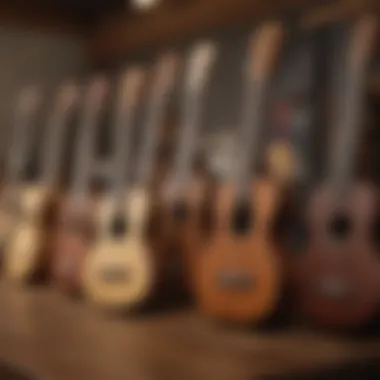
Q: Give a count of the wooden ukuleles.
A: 8